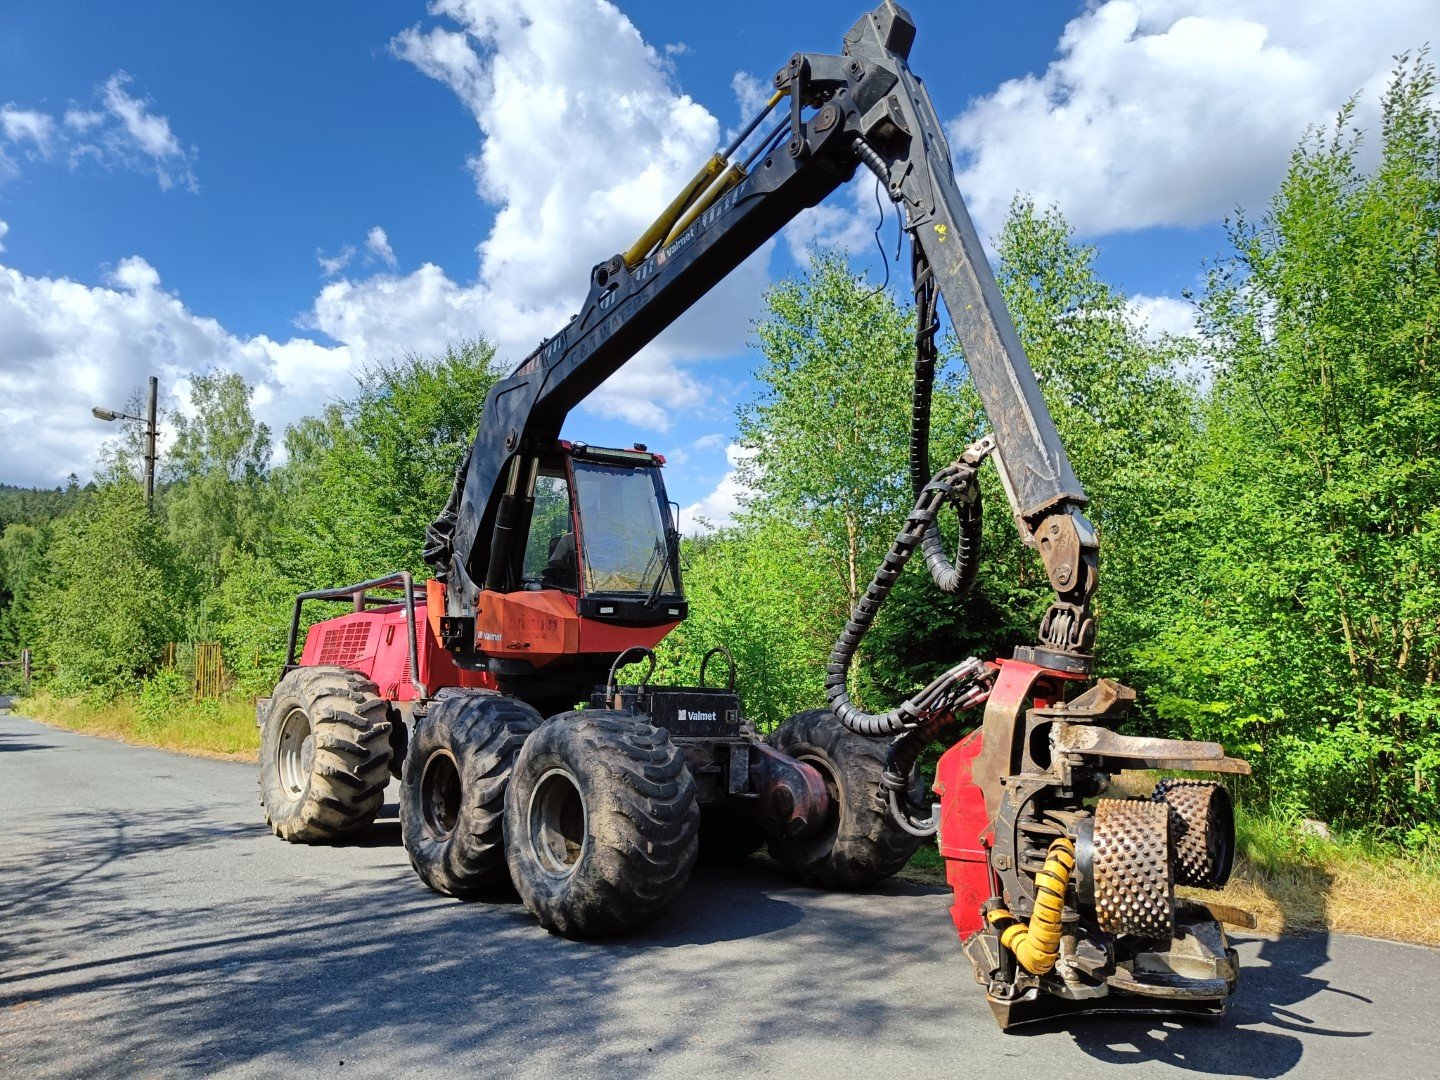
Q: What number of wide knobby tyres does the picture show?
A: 4